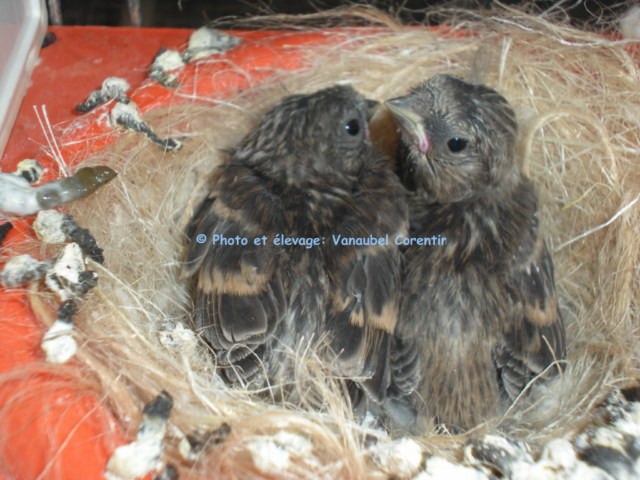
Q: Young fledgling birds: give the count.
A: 2